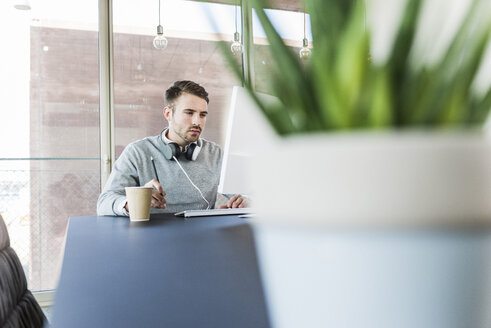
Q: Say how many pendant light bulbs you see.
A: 3